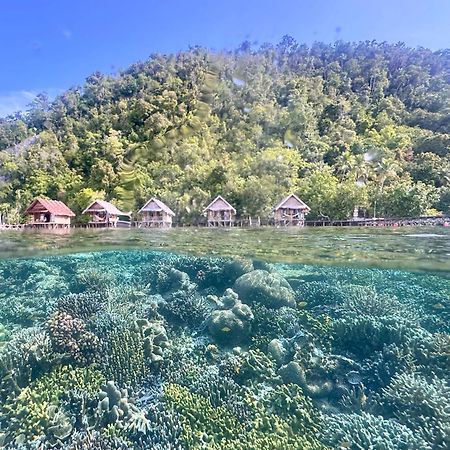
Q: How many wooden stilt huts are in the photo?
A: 5